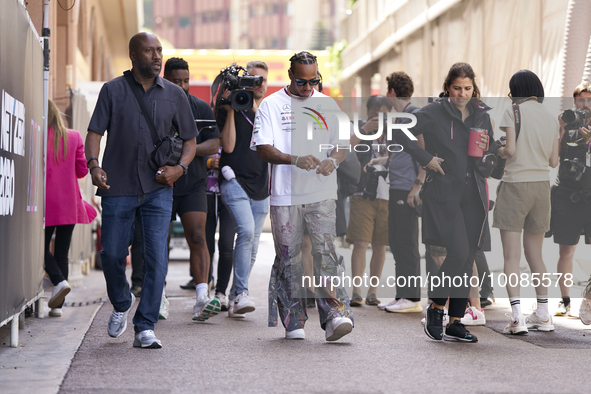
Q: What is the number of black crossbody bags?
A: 1